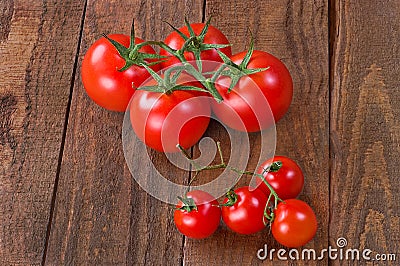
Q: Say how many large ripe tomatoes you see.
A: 4